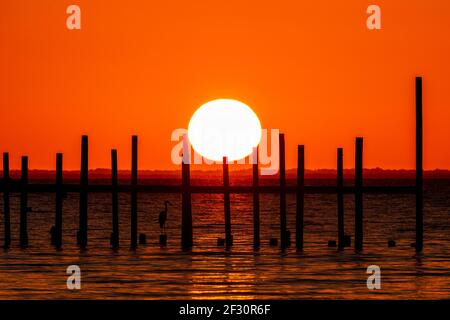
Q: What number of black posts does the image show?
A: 14